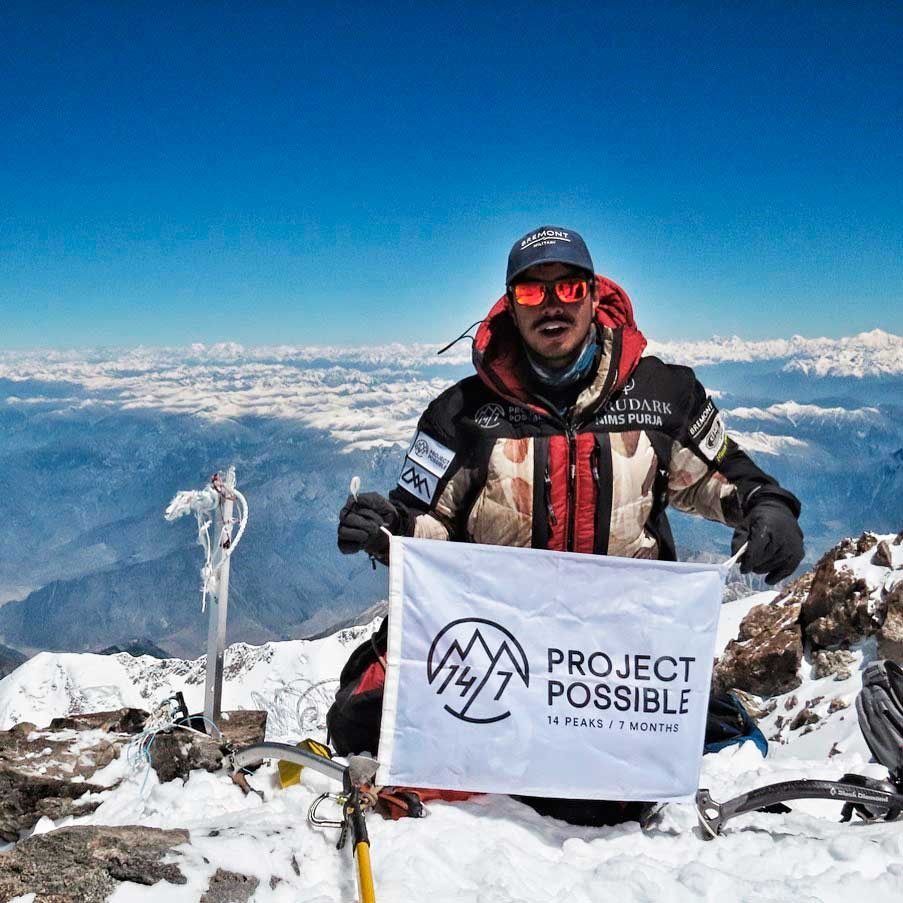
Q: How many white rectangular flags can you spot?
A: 1